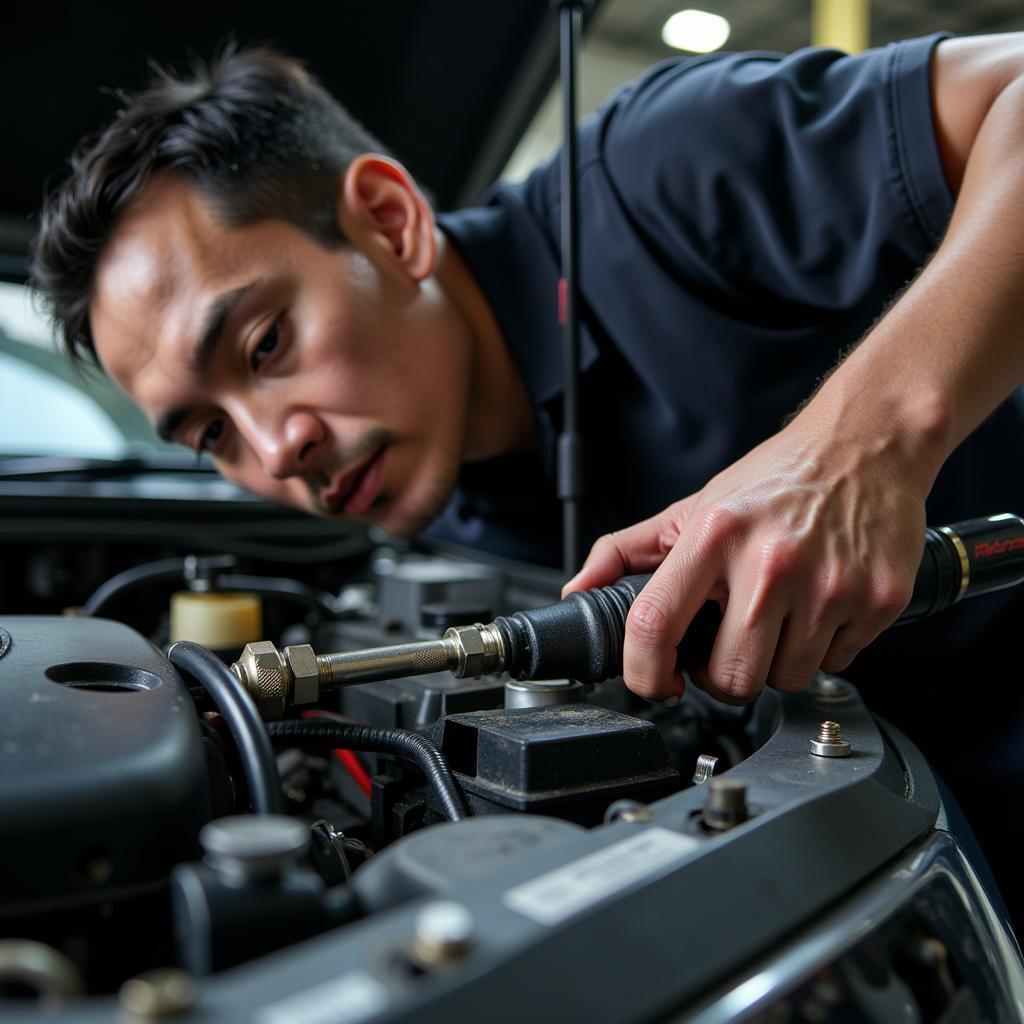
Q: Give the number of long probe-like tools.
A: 1